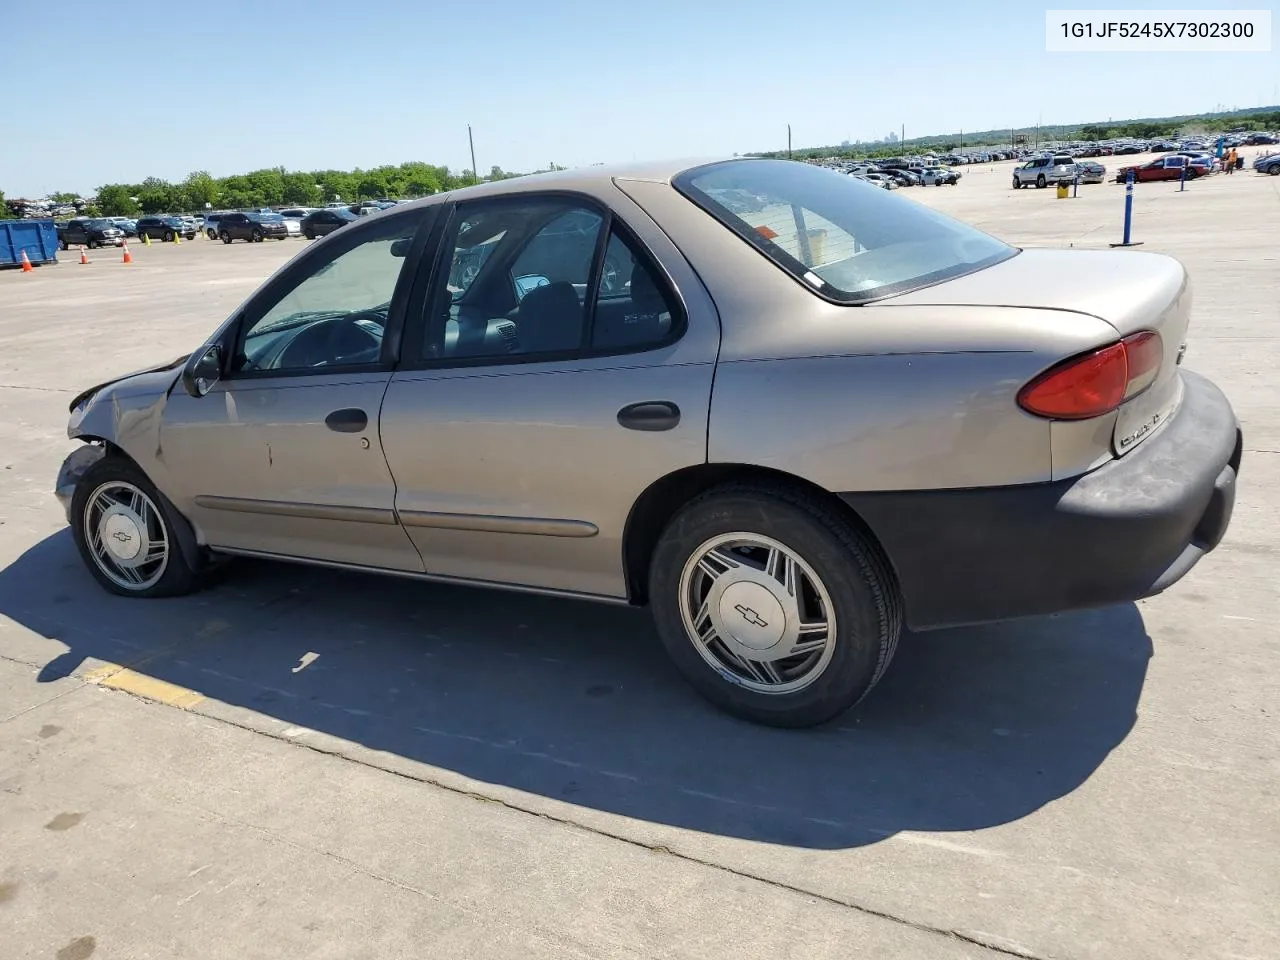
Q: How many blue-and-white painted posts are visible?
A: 3